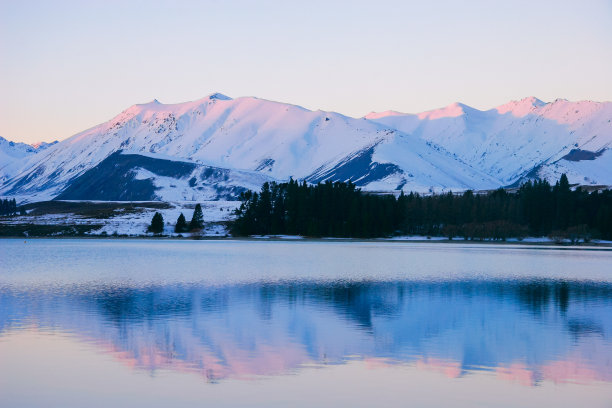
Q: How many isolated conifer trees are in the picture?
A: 3